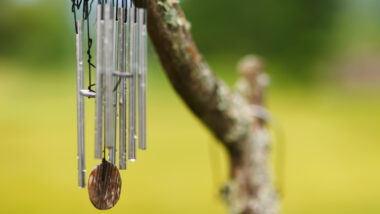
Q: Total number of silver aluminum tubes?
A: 7